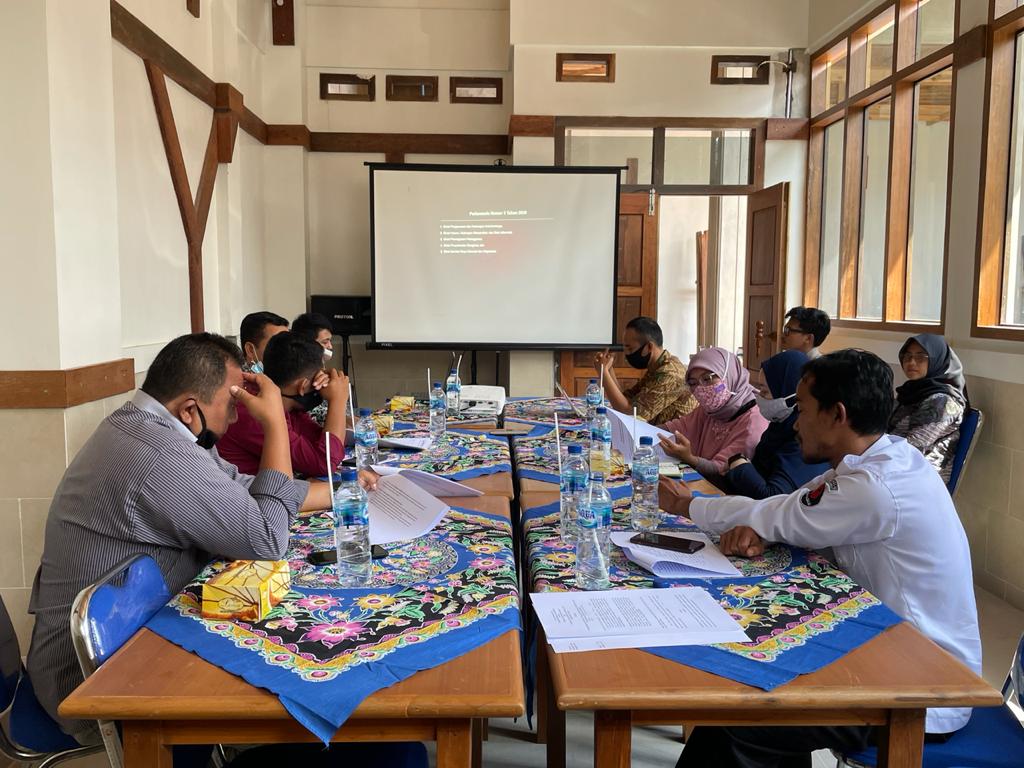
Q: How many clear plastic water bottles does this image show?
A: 9